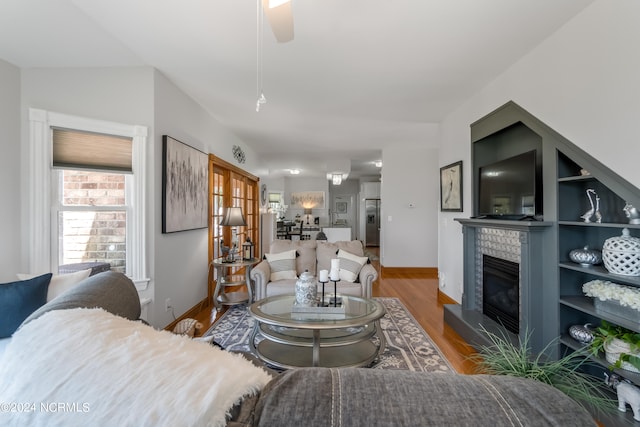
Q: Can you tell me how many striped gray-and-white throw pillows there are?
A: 2